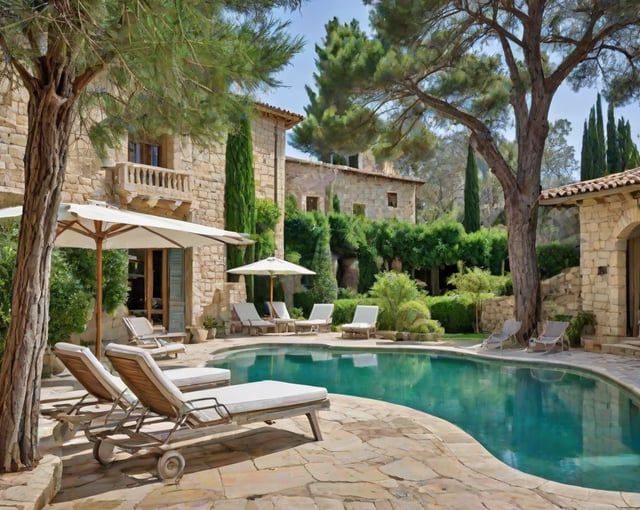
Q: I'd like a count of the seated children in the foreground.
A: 0